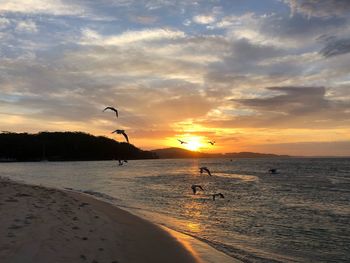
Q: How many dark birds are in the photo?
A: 9